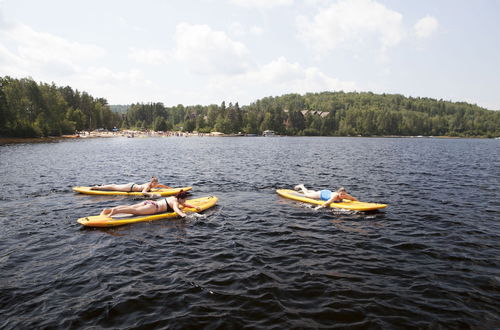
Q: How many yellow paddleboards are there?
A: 3